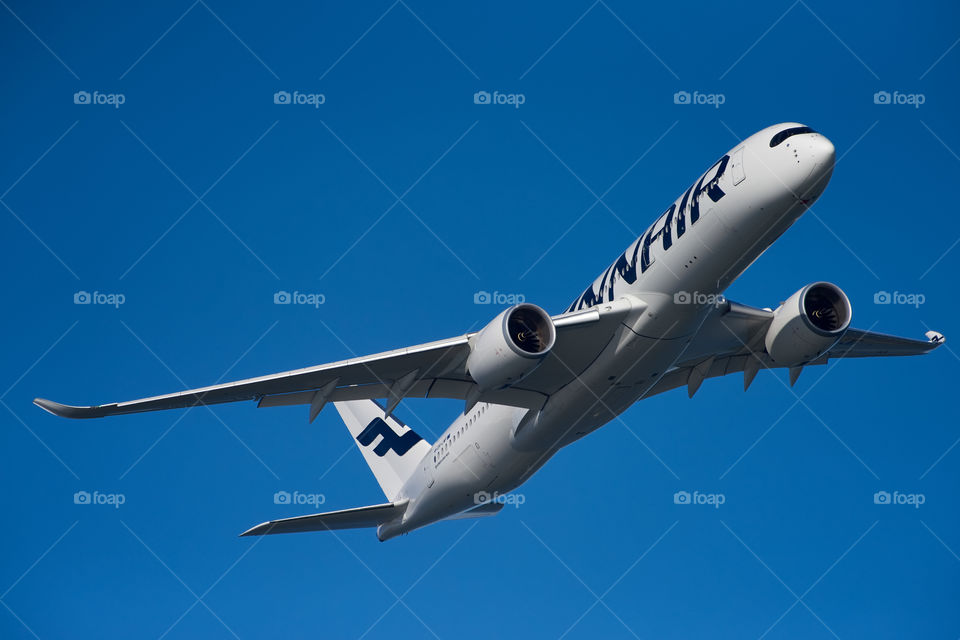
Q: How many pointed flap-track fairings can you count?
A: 6